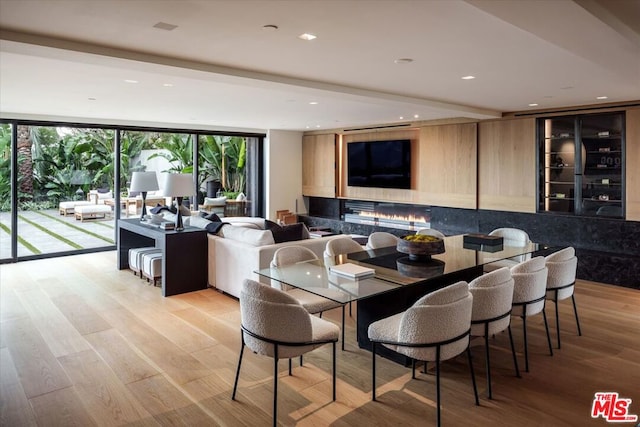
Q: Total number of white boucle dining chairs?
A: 10